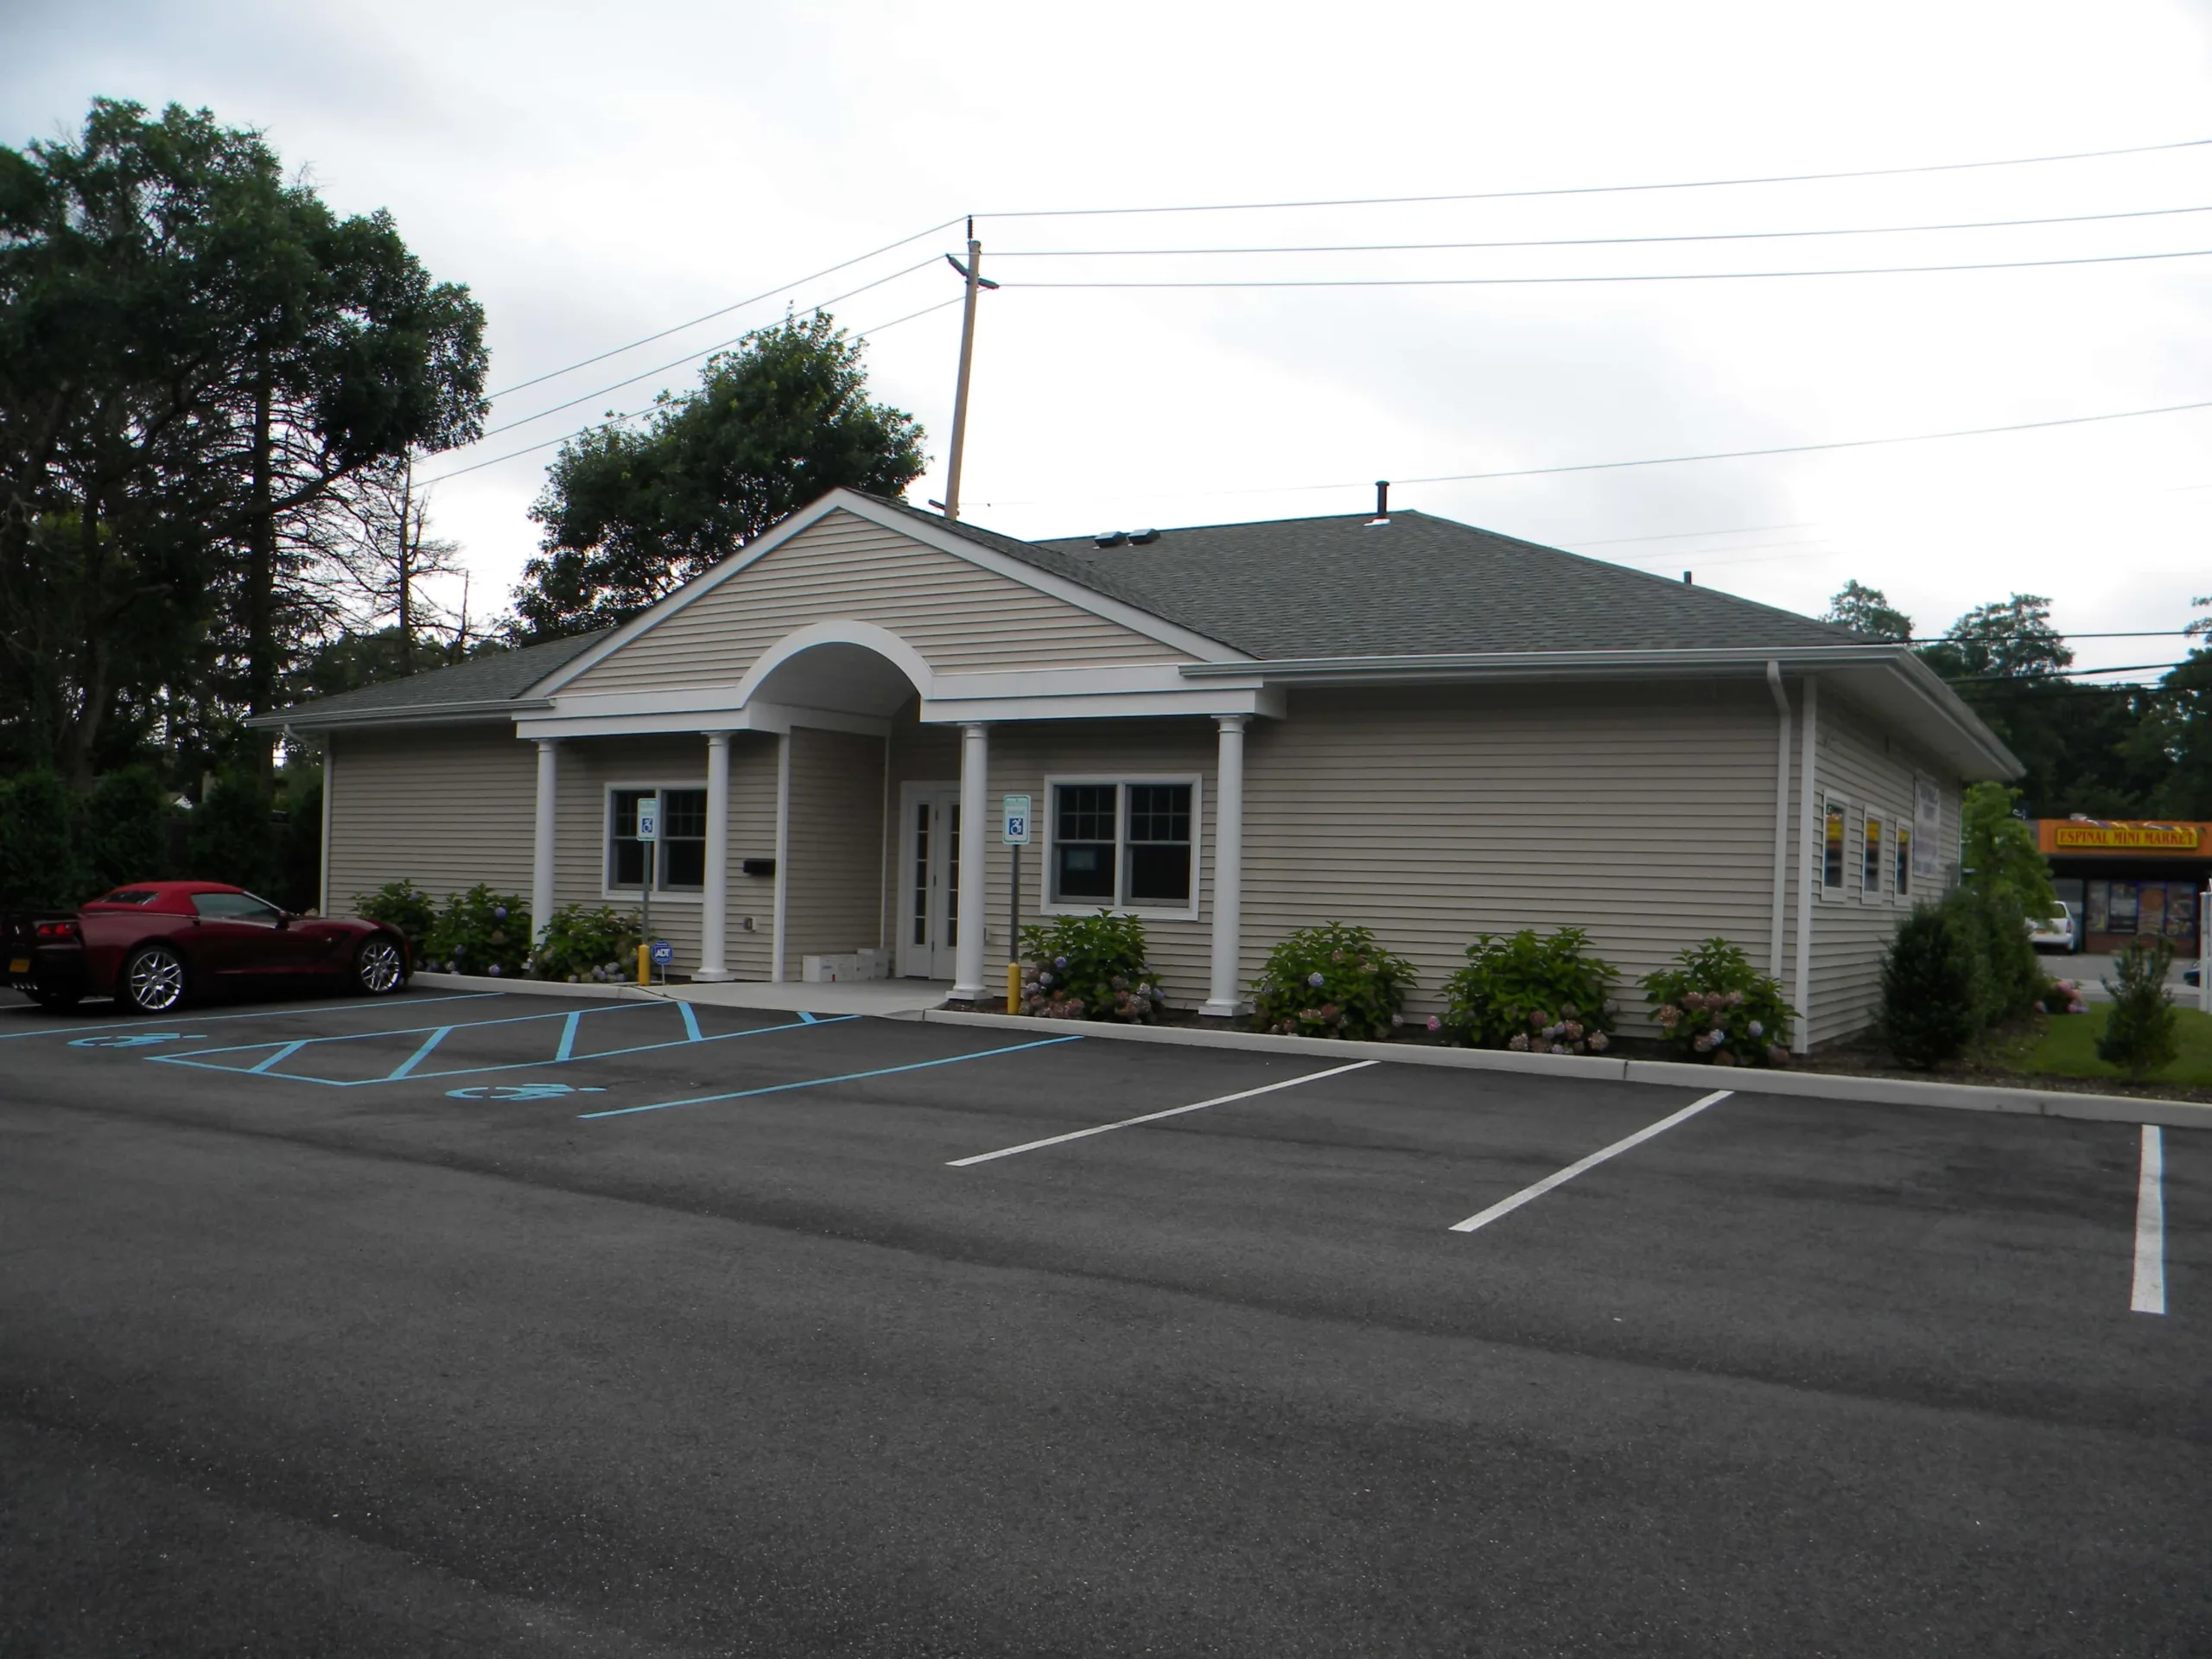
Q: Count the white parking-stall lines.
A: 3